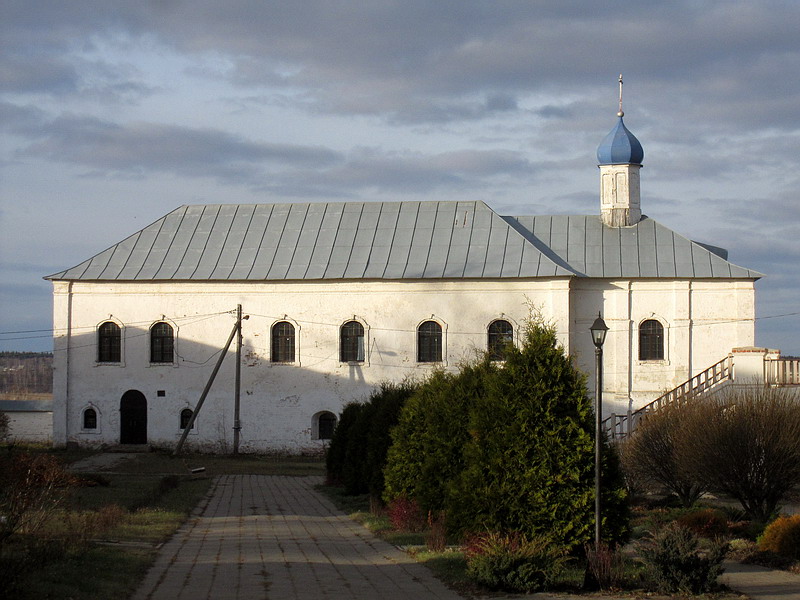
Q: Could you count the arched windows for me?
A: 10